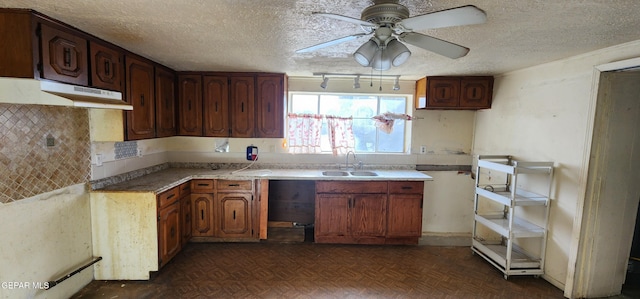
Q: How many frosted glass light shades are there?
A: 3